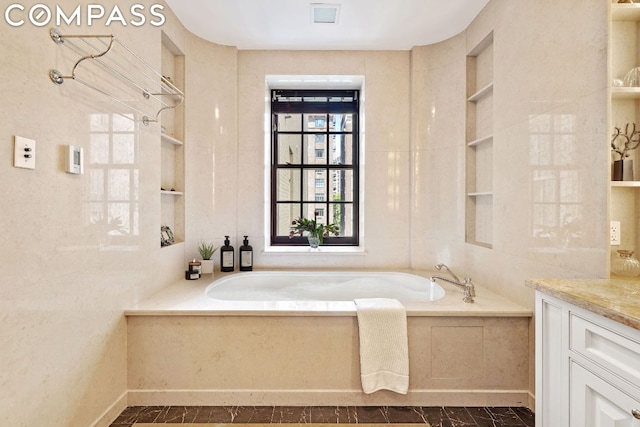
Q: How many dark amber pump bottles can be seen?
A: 2